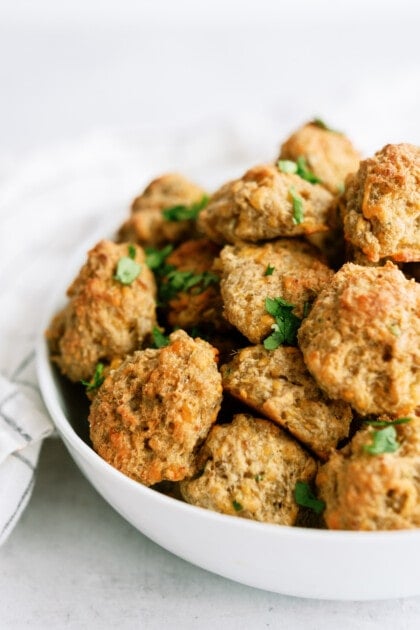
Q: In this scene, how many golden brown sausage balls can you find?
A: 12